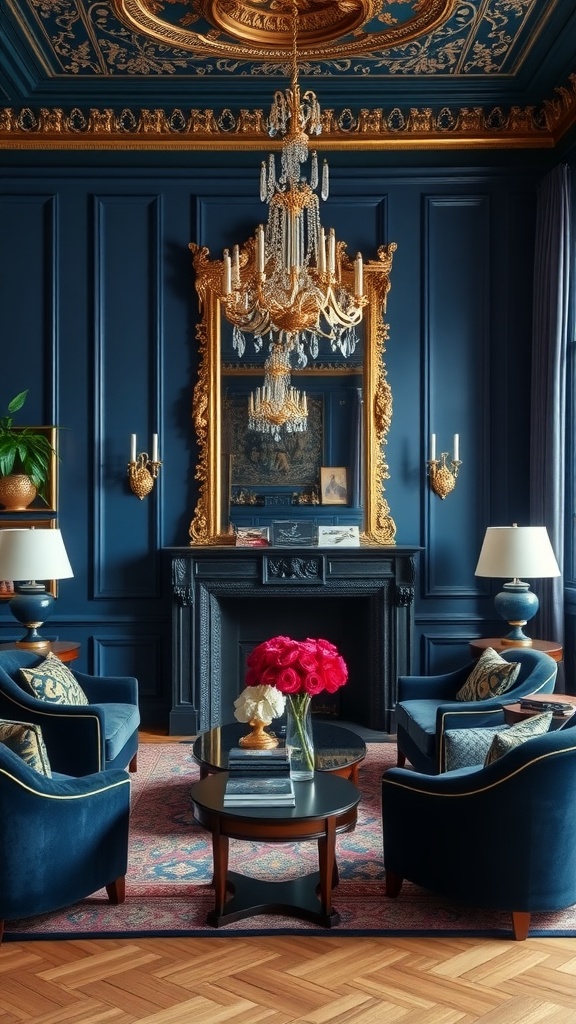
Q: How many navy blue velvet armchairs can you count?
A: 4